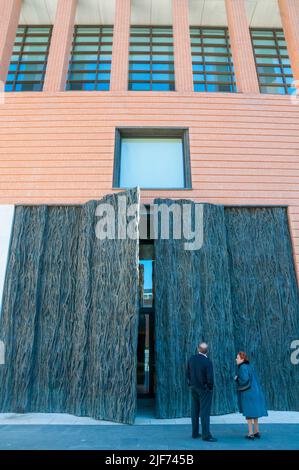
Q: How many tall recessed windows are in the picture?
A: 5